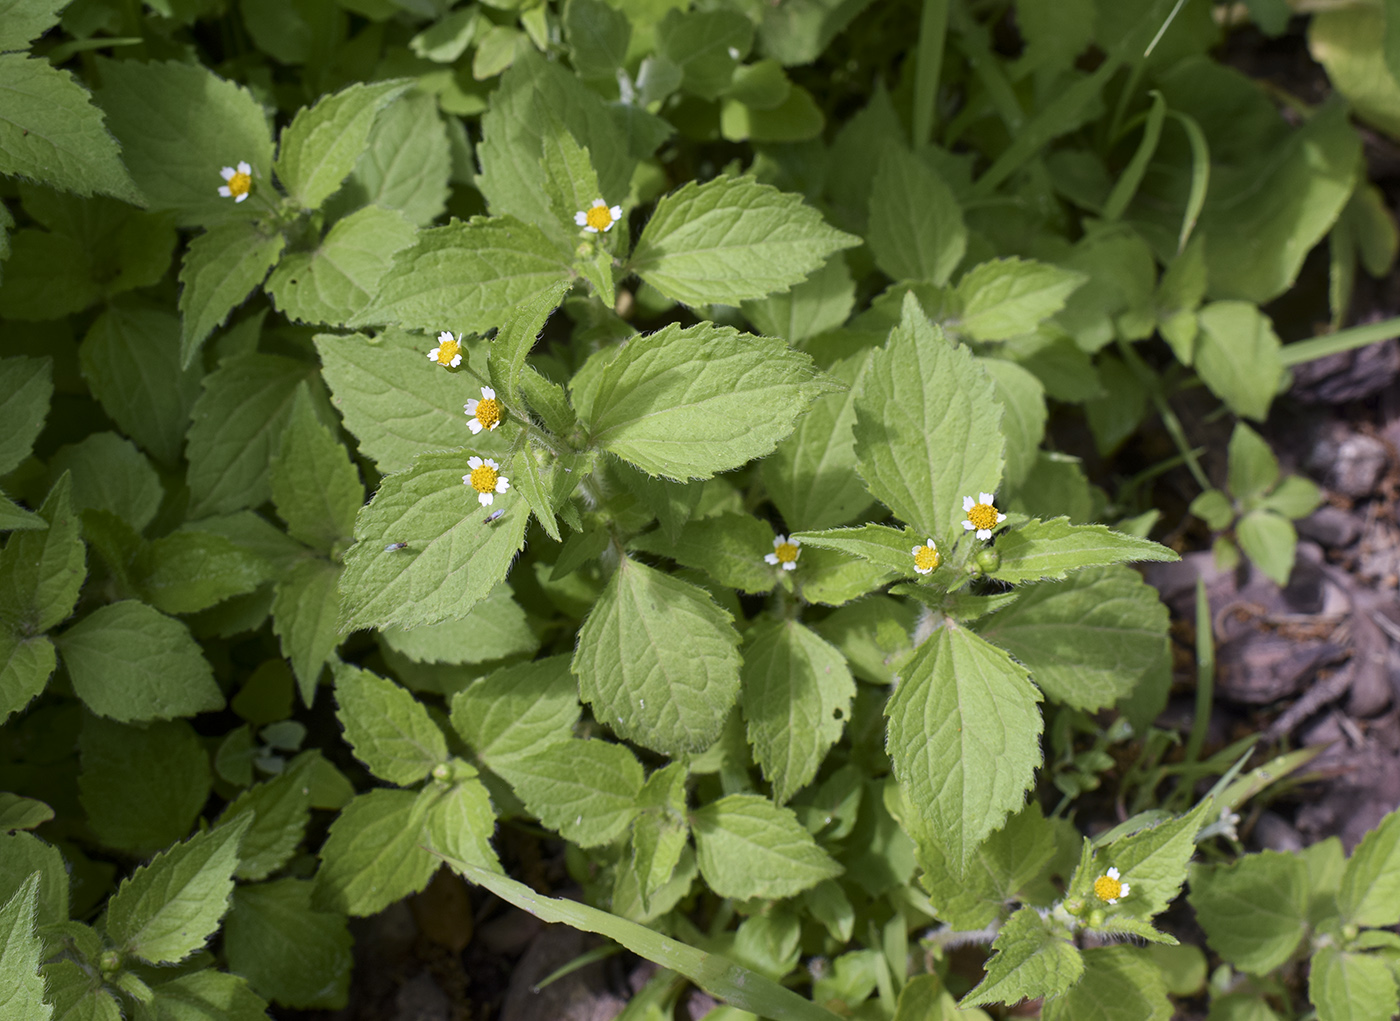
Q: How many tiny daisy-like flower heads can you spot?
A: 9